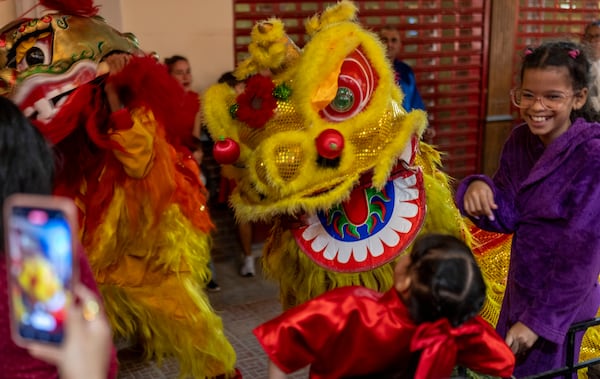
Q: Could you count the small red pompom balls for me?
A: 2